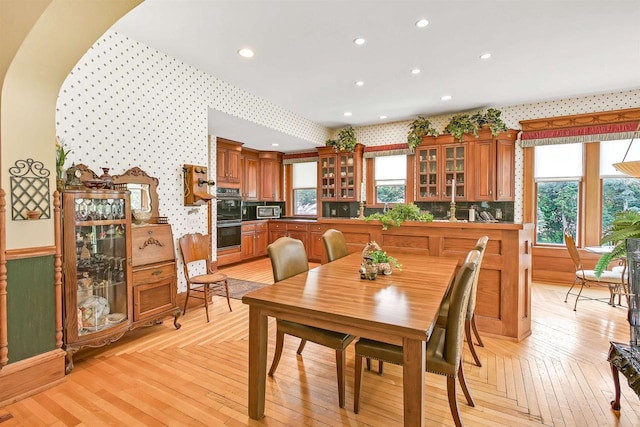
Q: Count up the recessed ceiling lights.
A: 10